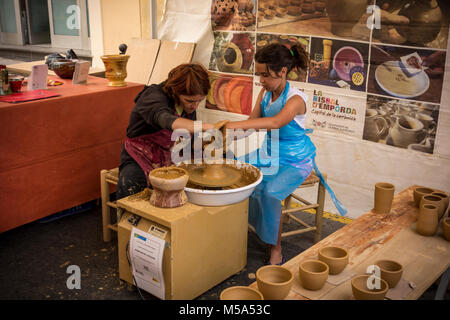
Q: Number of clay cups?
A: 12